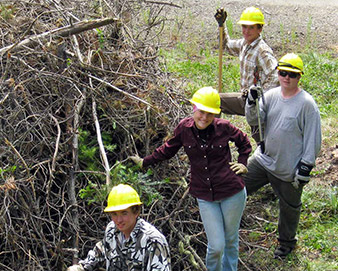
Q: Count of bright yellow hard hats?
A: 4